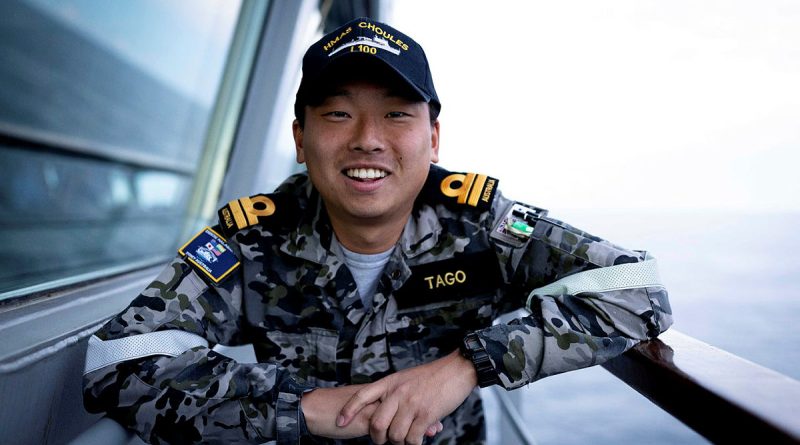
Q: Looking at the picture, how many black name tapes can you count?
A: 1